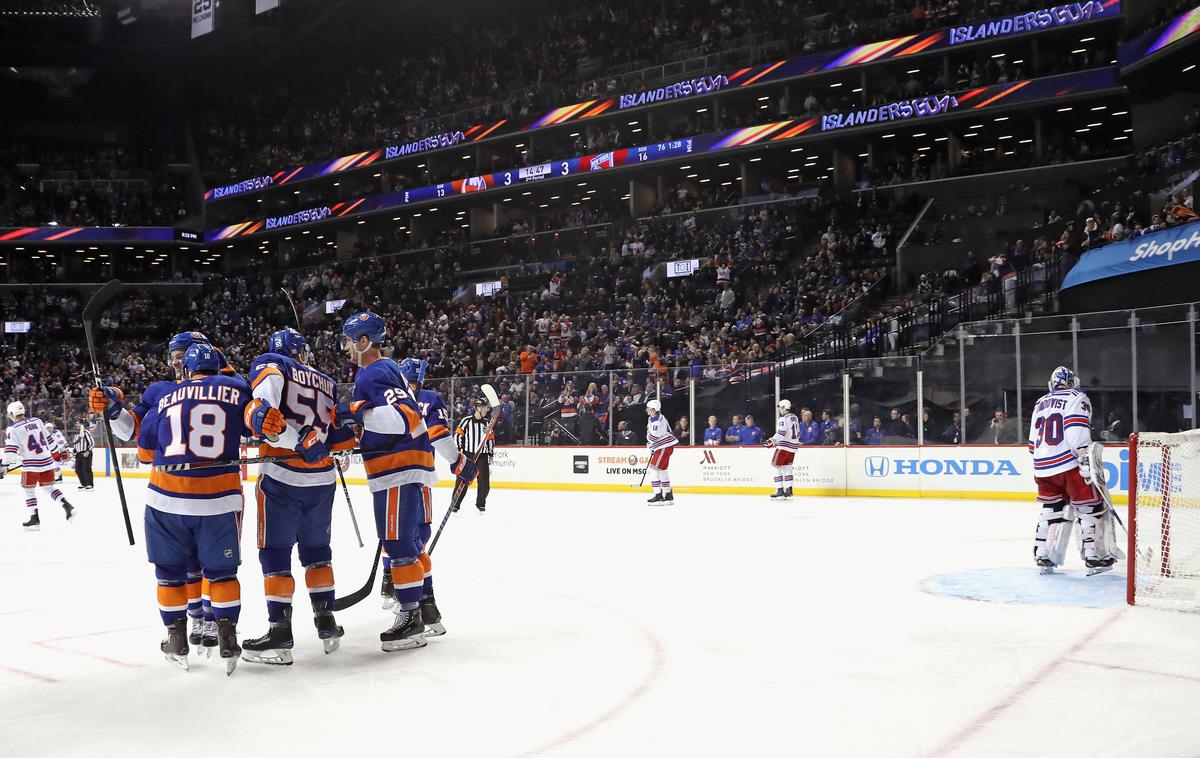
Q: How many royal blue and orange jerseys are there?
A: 5